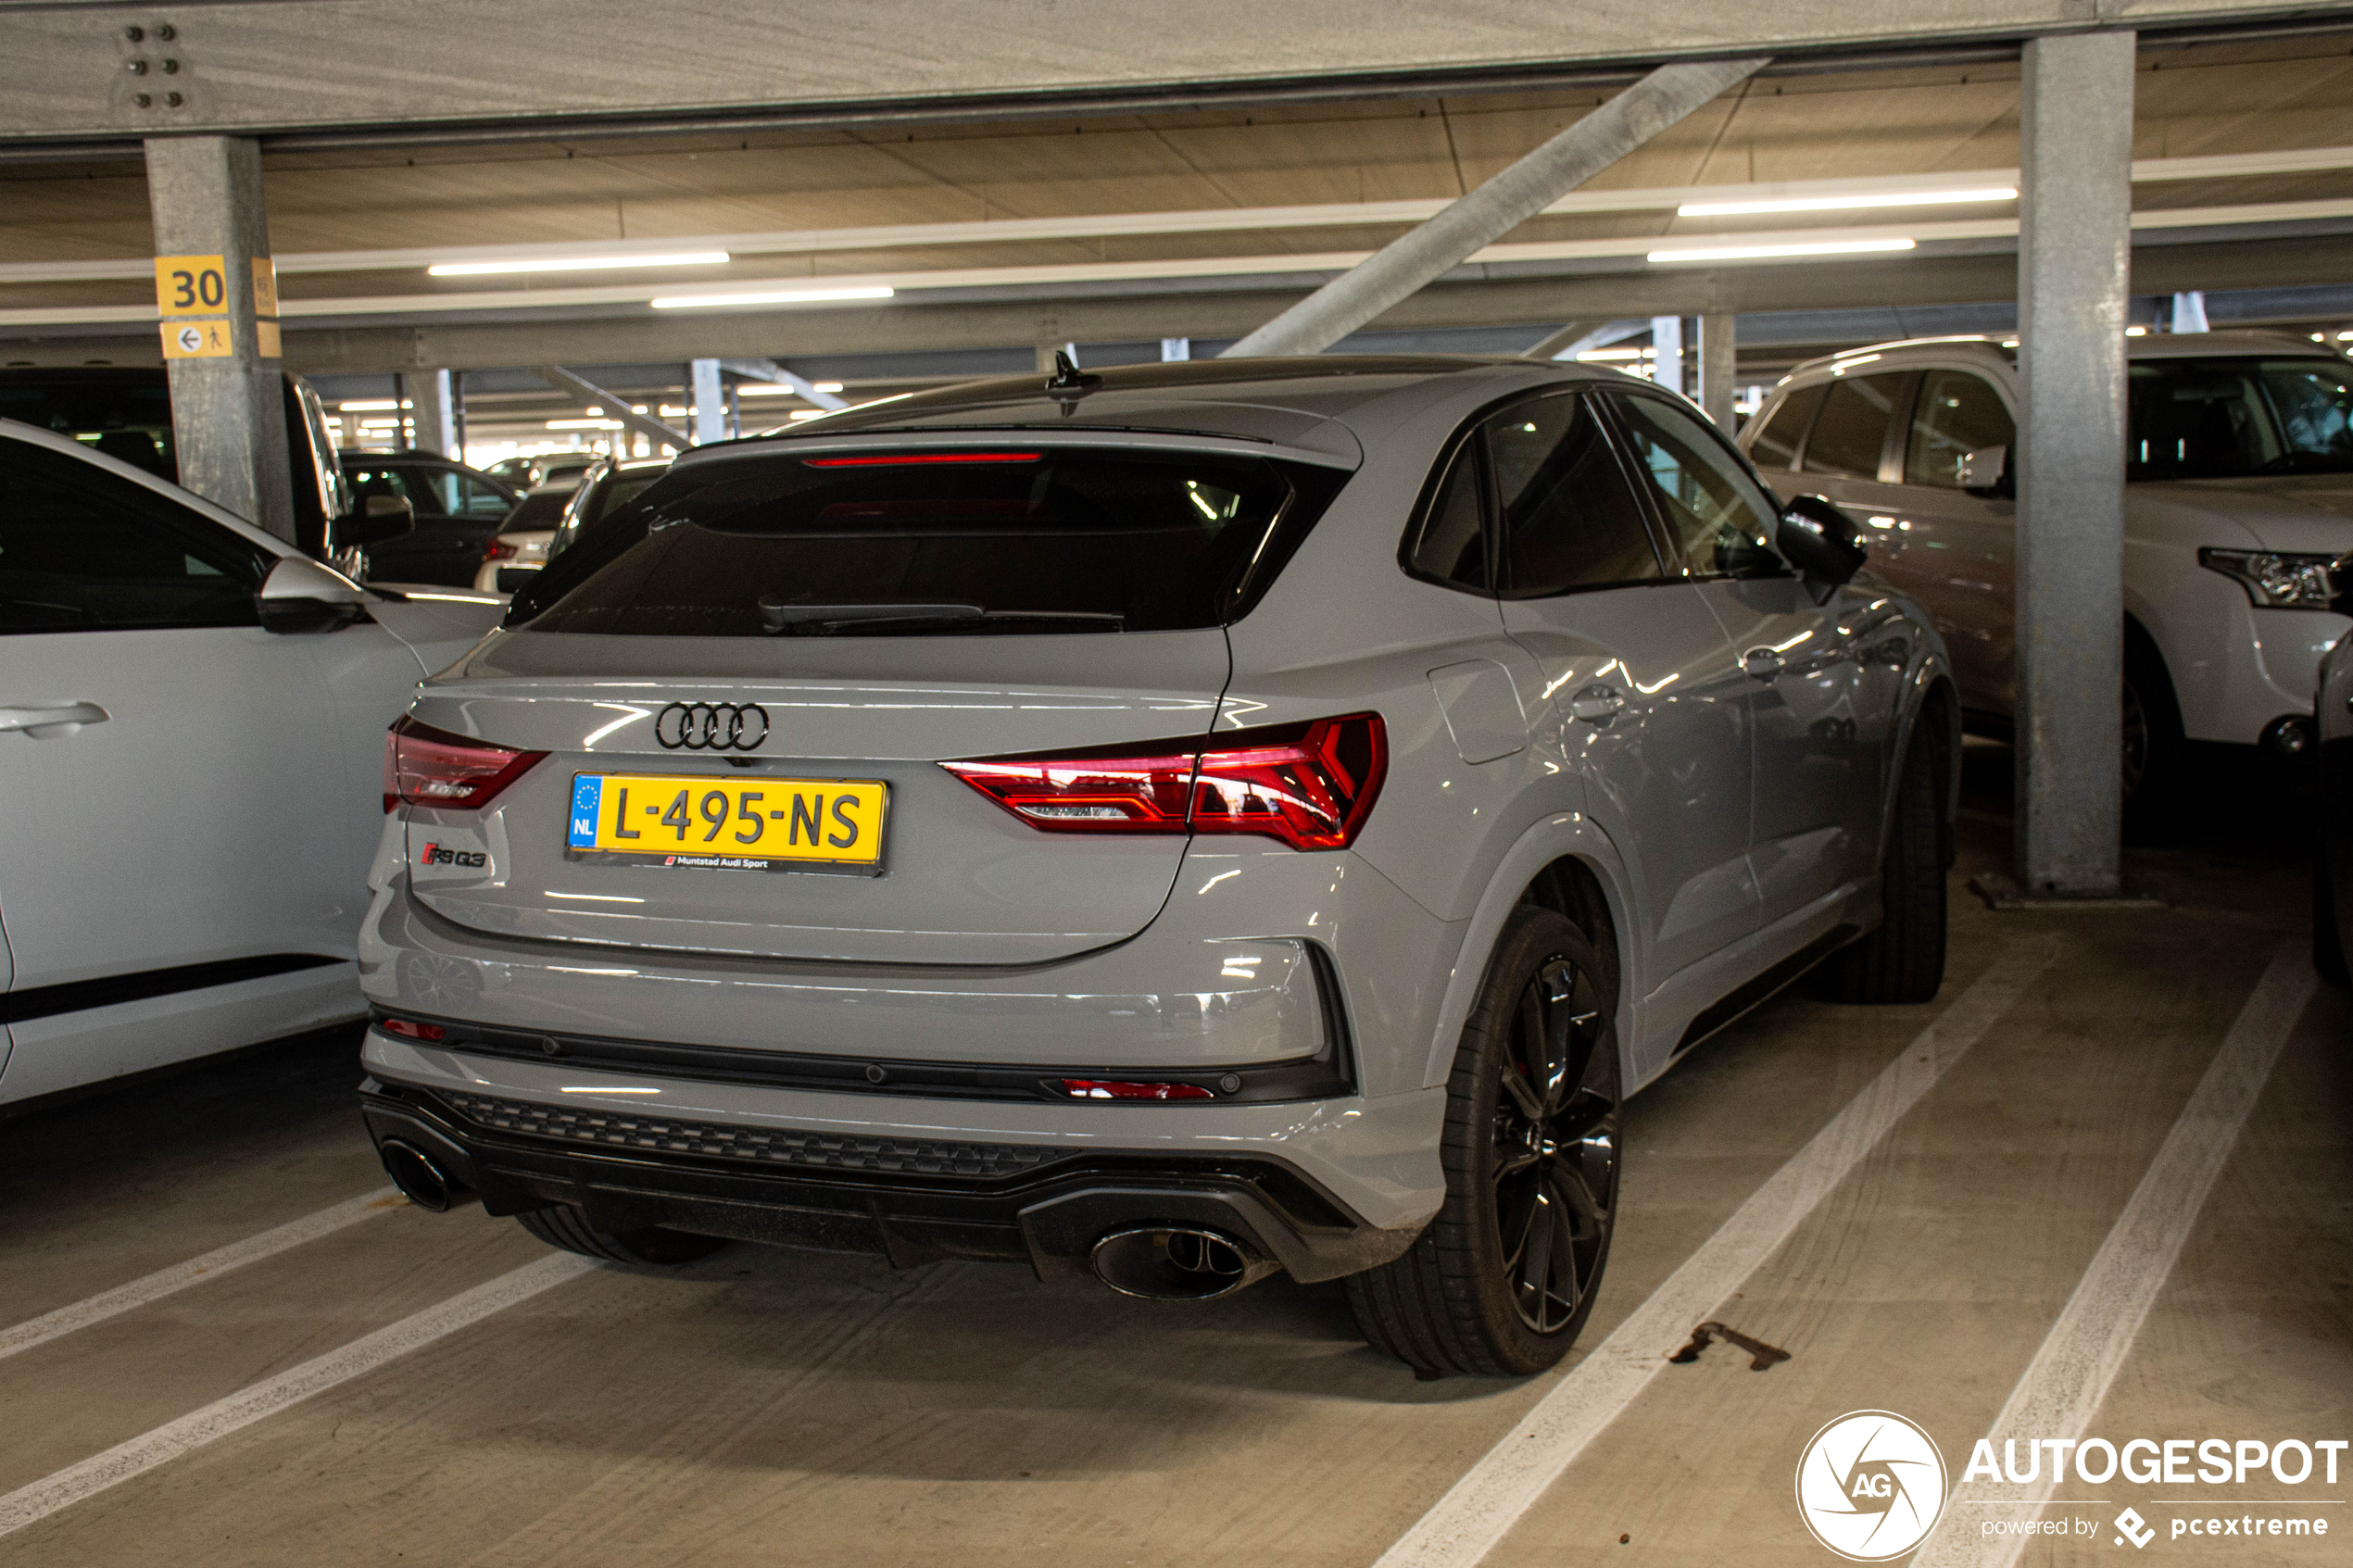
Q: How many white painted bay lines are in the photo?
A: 4